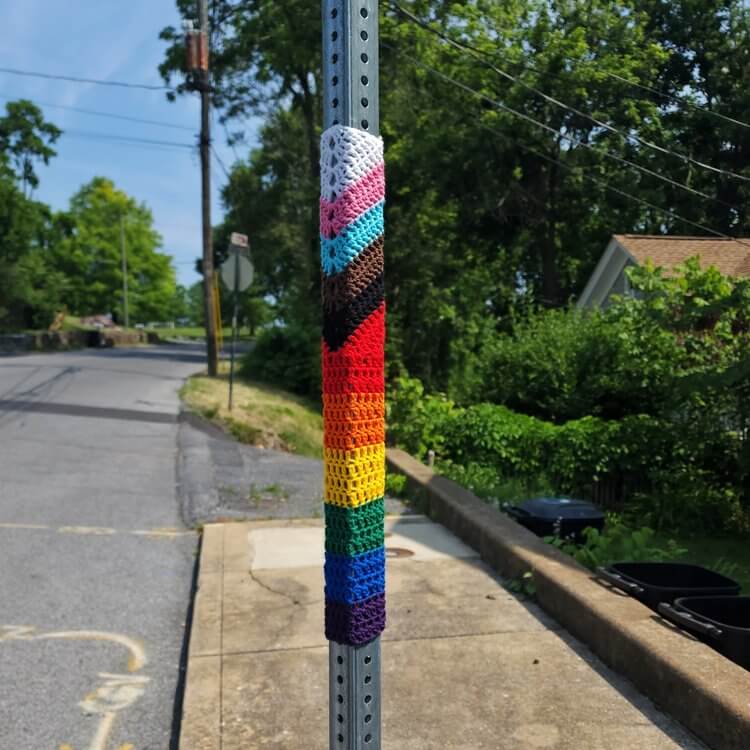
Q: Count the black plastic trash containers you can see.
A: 3